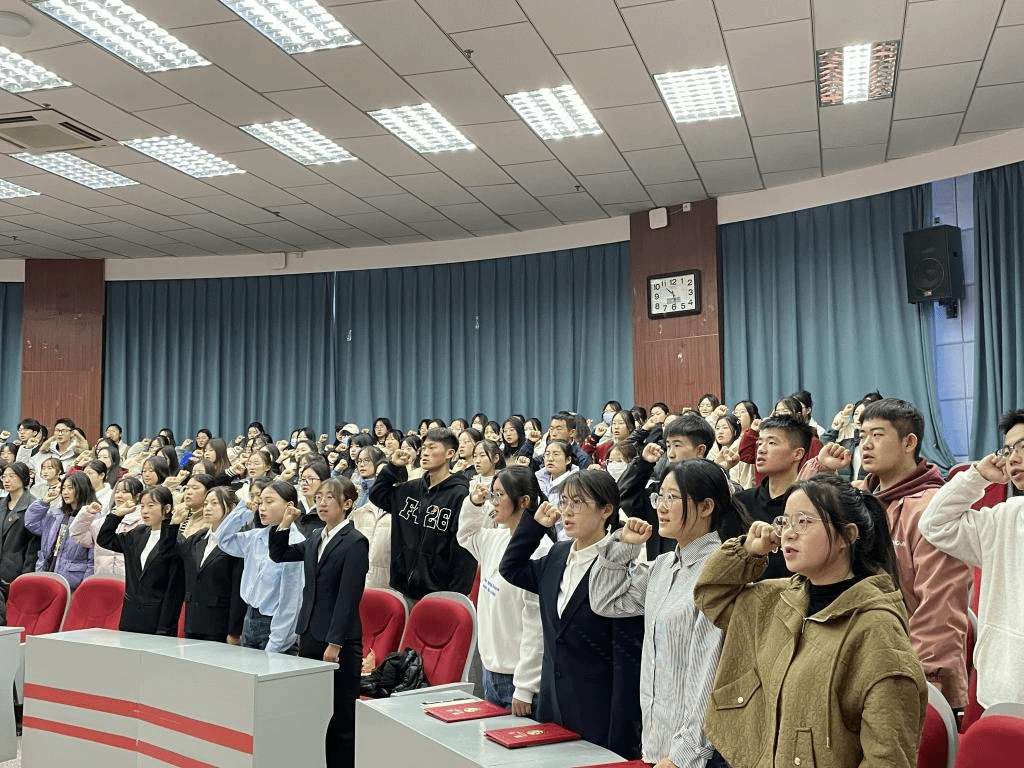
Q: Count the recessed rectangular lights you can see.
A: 11